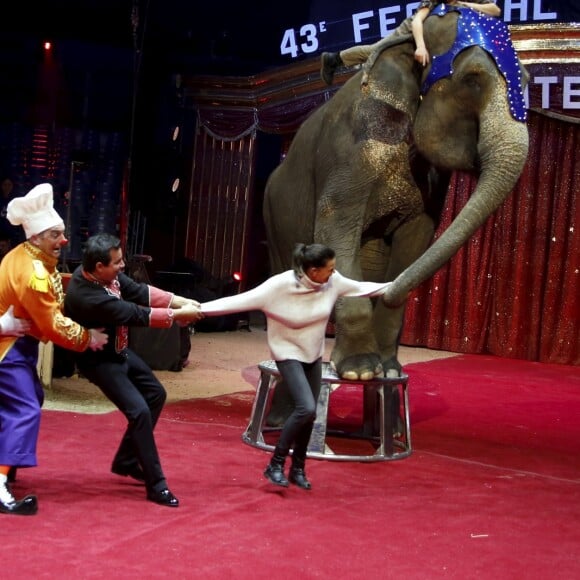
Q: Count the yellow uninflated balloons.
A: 0